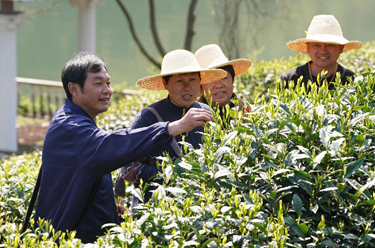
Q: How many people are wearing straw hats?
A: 3